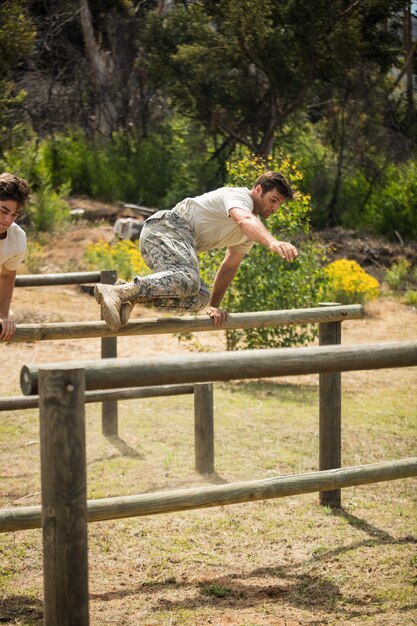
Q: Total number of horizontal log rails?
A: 5